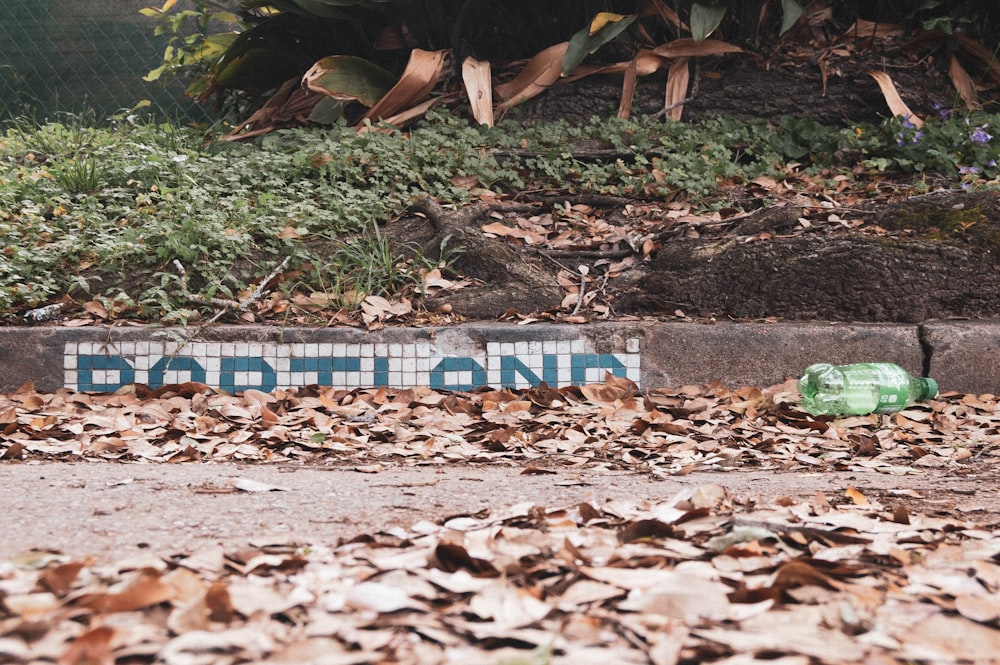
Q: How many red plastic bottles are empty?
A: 0